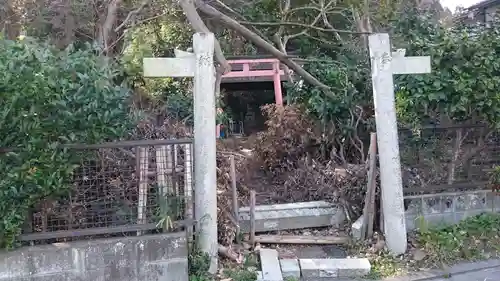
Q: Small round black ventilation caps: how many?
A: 0